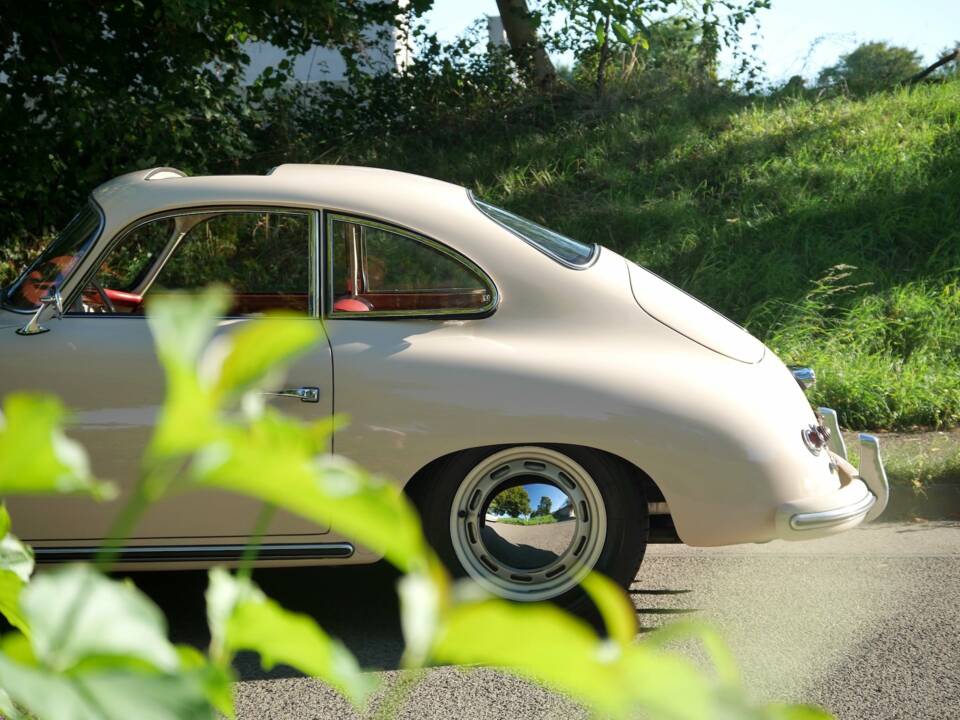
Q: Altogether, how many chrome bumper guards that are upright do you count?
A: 2